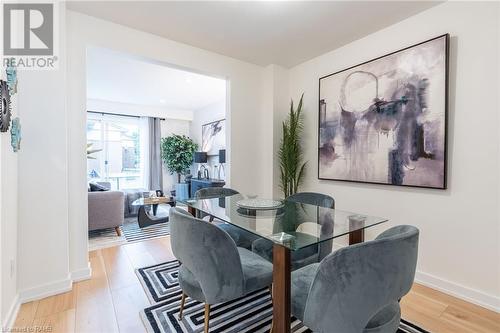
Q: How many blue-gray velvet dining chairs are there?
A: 4